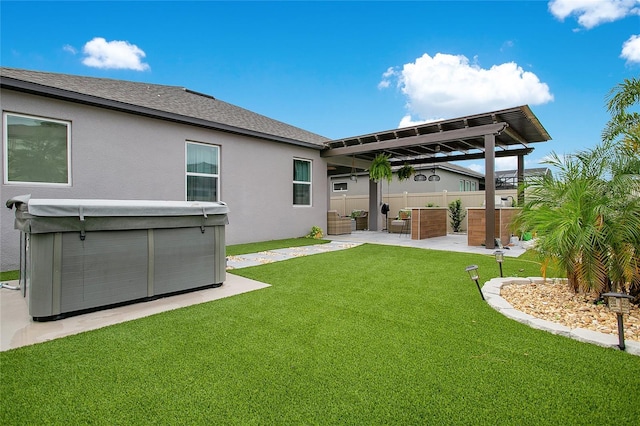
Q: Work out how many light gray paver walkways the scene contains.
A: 1